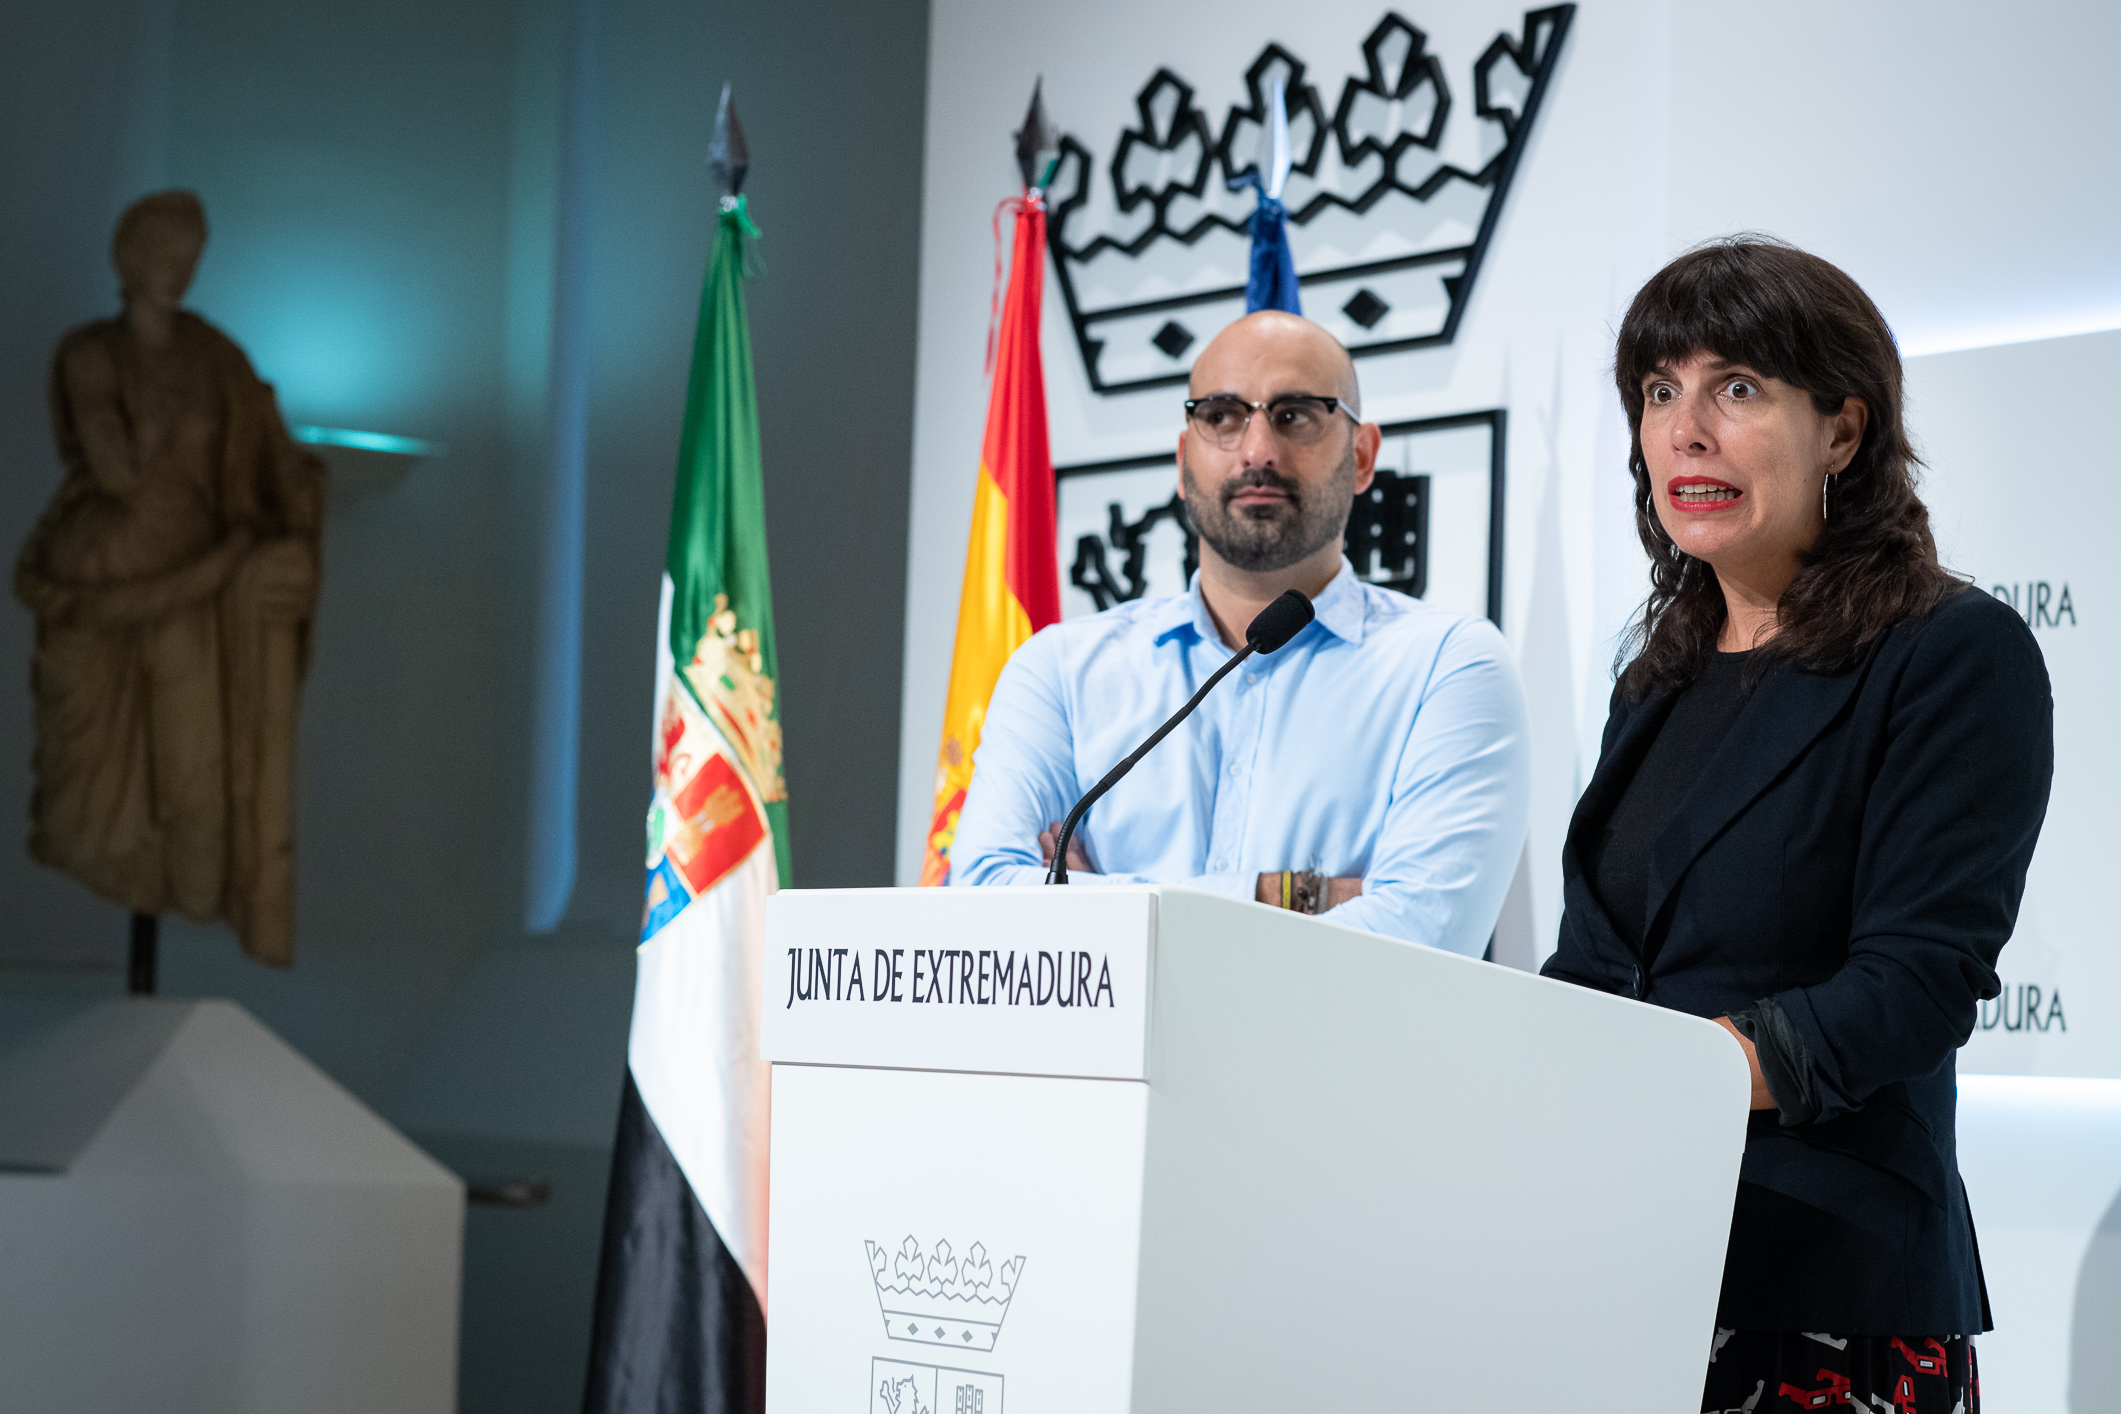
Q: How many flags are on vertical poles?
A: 3